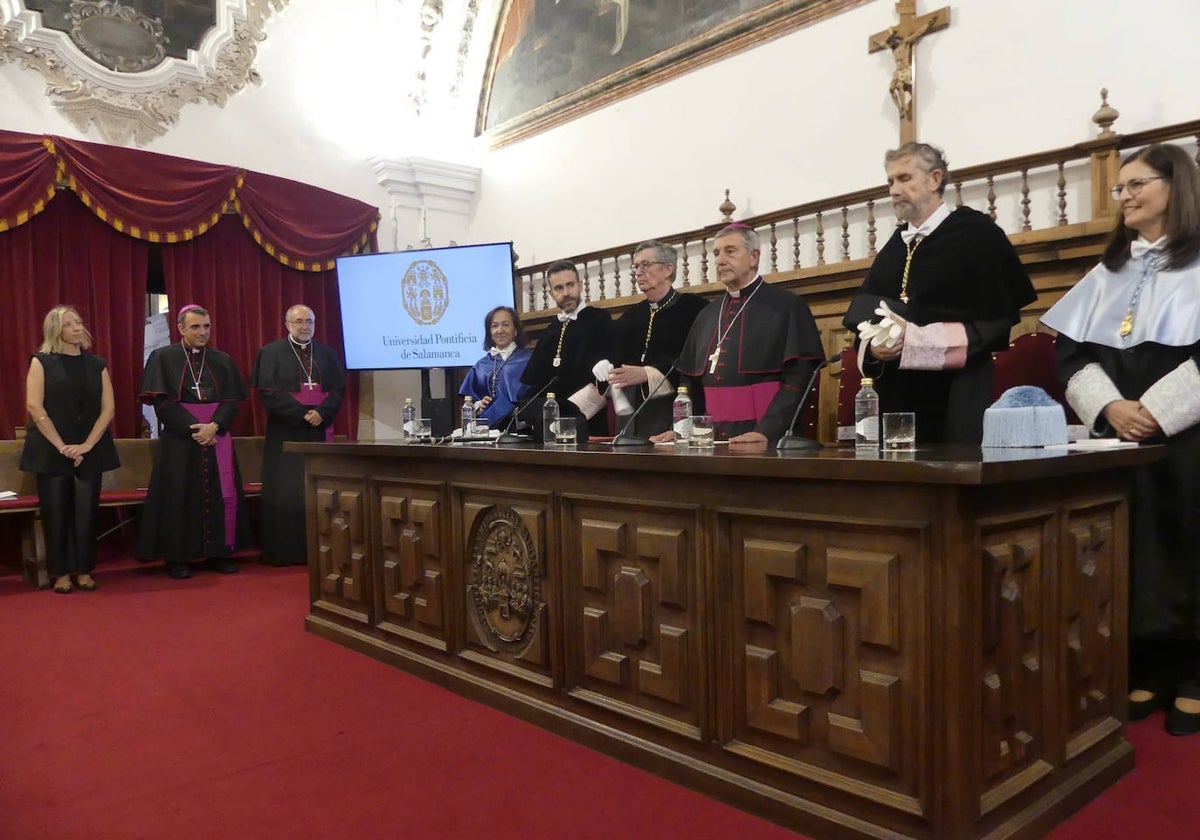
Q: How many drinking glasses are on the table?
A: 5